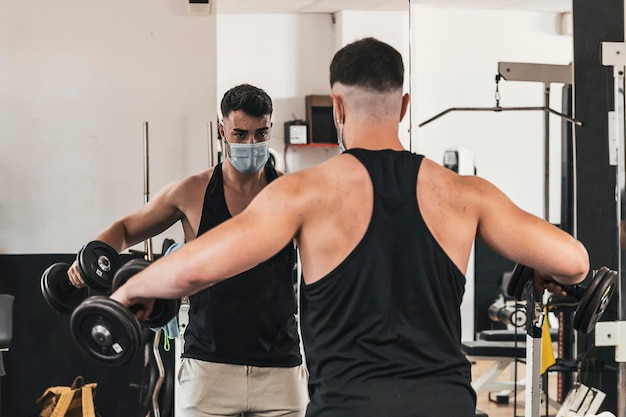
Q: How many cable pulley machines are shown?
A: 1